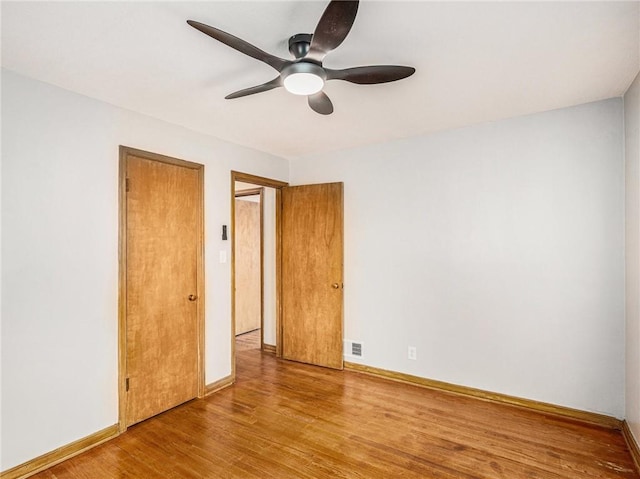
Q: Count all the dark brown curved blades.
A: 5